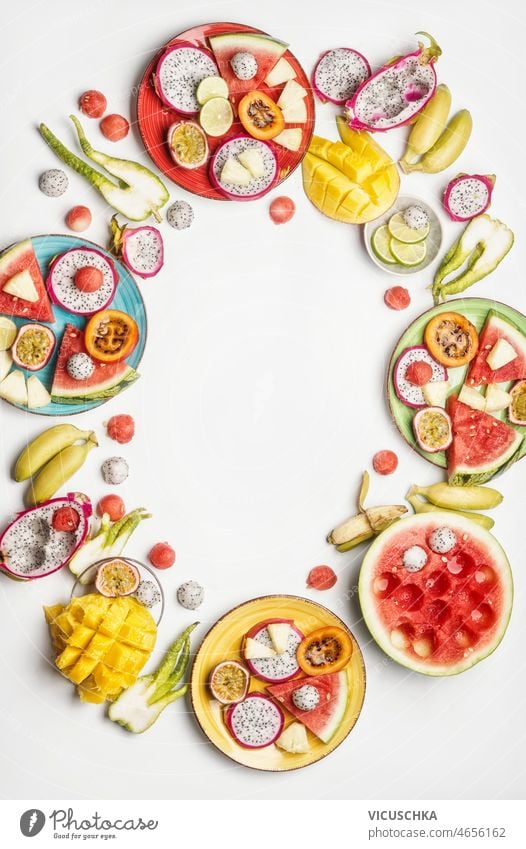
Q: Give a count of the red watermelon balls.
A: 13